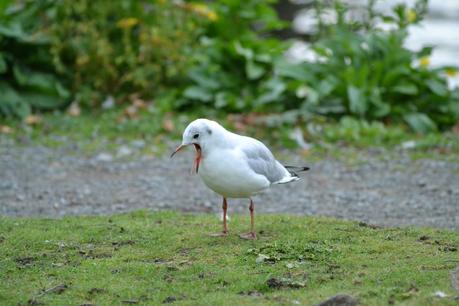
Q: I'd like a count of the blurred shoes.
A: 0